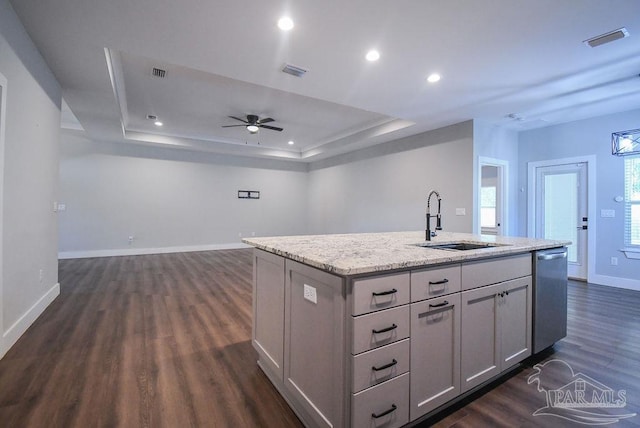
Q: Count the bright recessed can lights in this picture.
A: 5